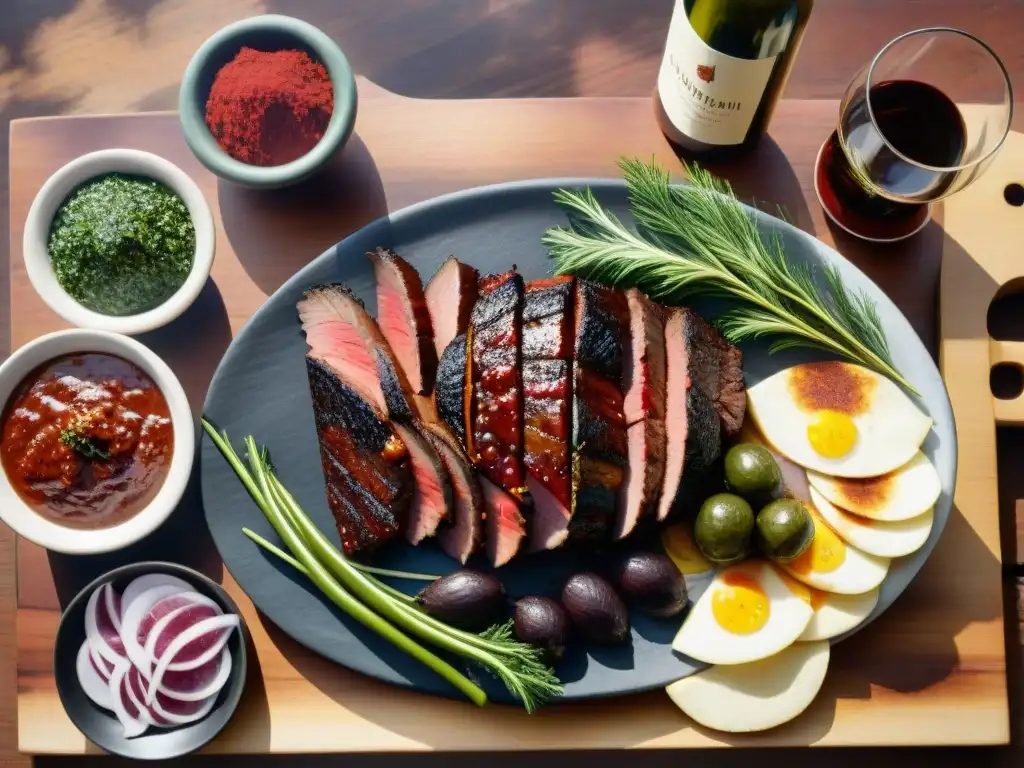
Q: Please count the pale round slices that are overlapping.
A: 7